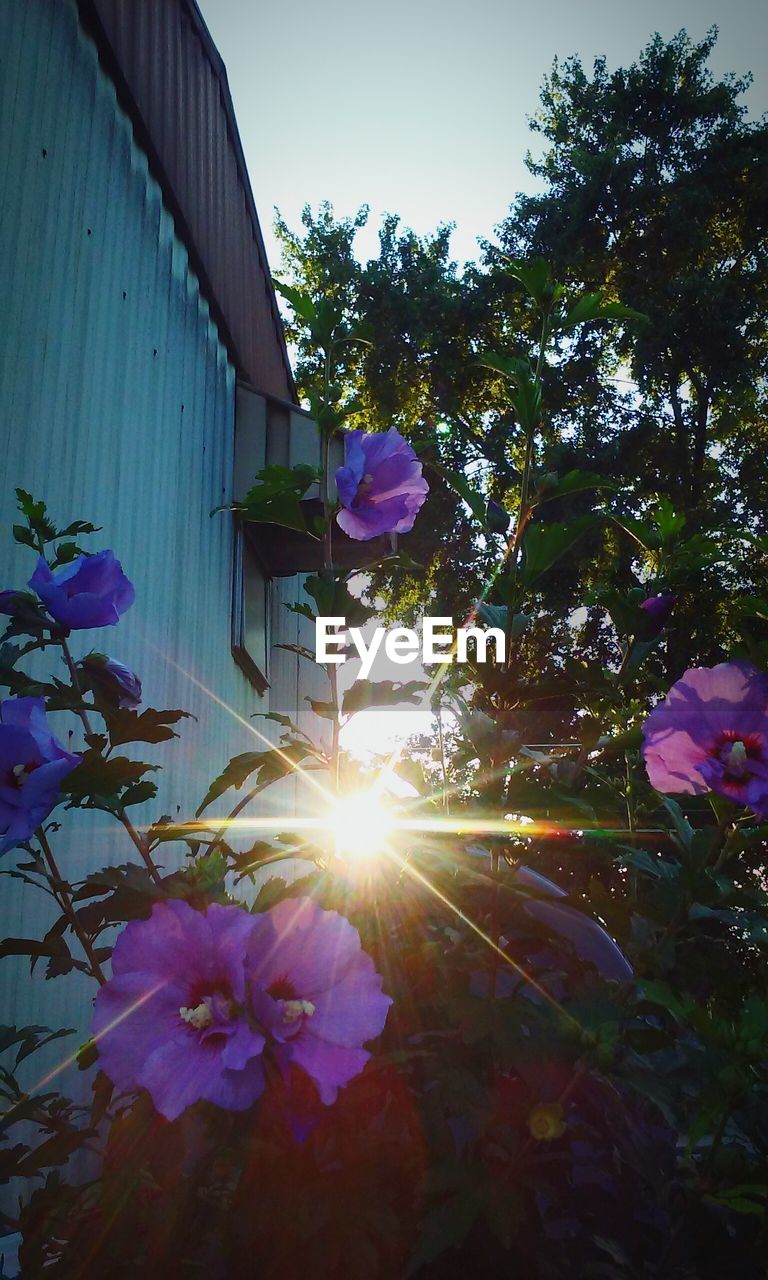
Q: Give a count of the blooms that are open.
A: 6